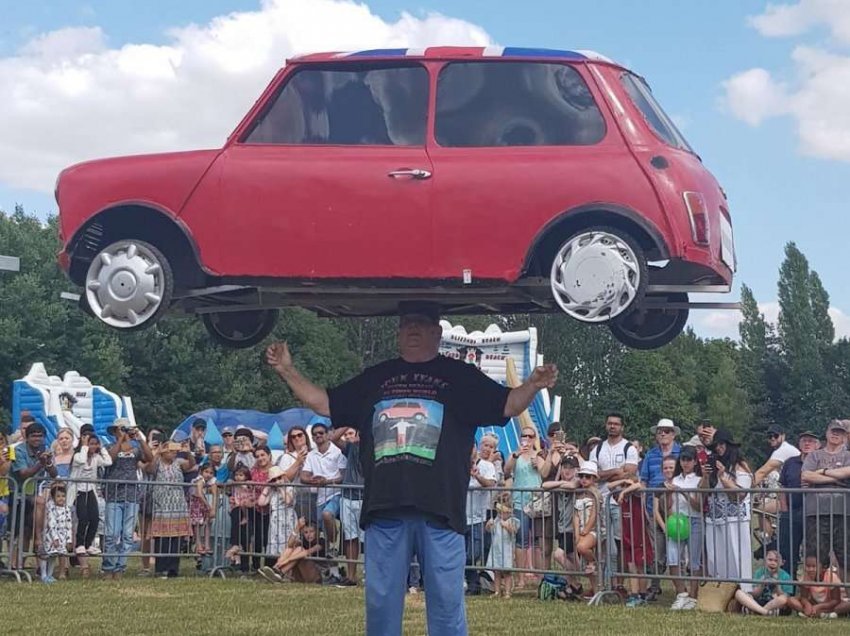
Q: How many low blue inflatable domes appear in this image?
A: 1